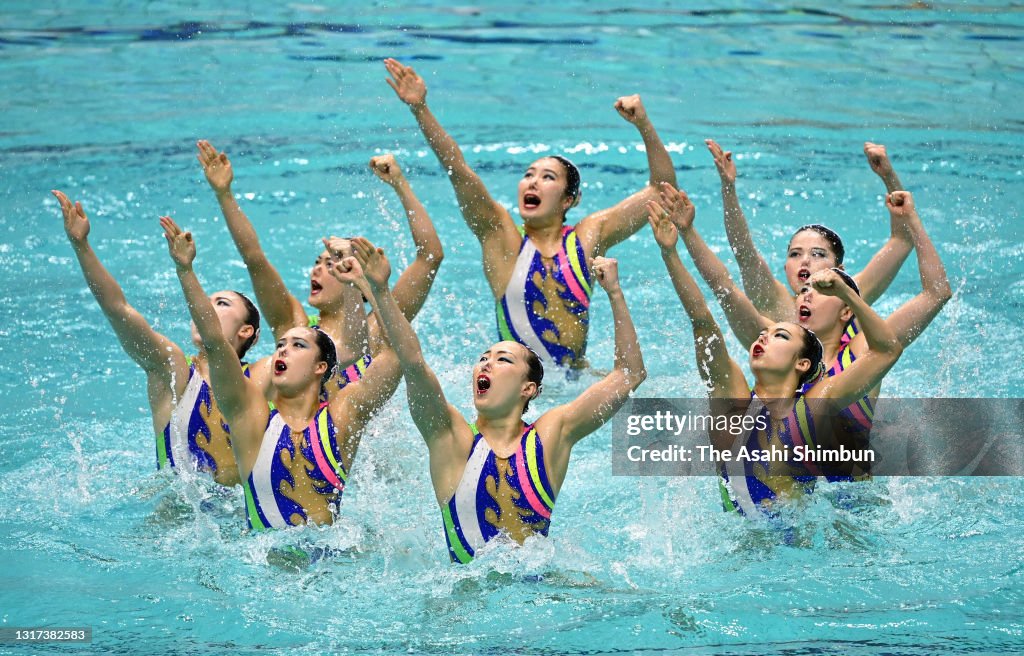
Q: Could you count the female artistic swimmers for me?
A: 8